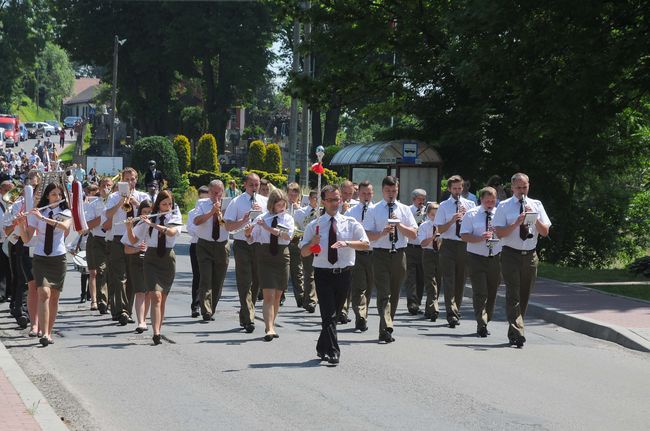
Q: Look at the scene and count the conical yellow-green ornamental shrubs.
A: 4